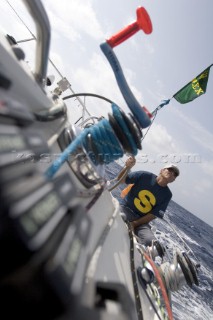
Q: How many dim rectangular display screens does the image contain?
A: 3